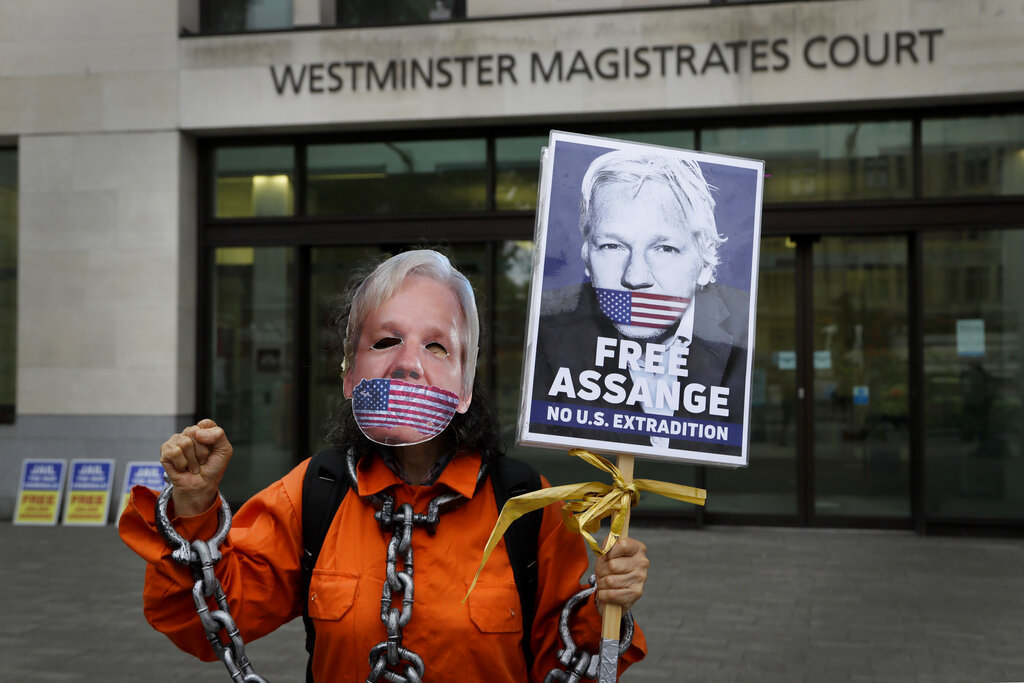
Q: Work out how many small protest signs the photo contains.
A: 3